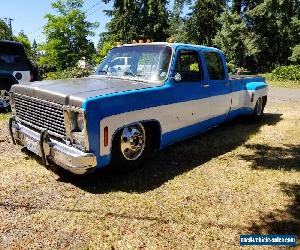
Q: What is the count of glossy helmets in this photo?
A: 0